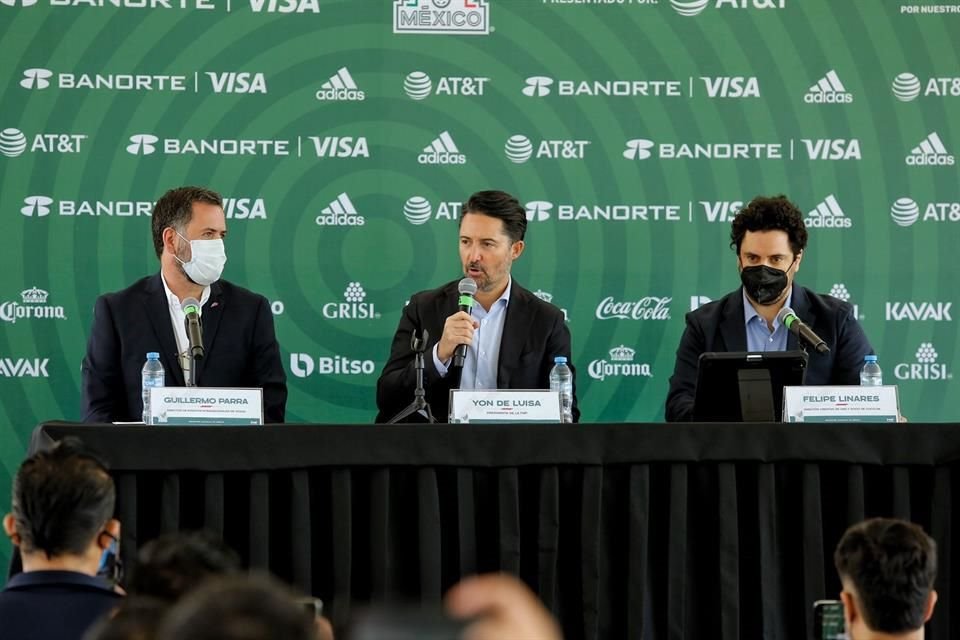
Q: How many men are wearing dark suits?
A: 3